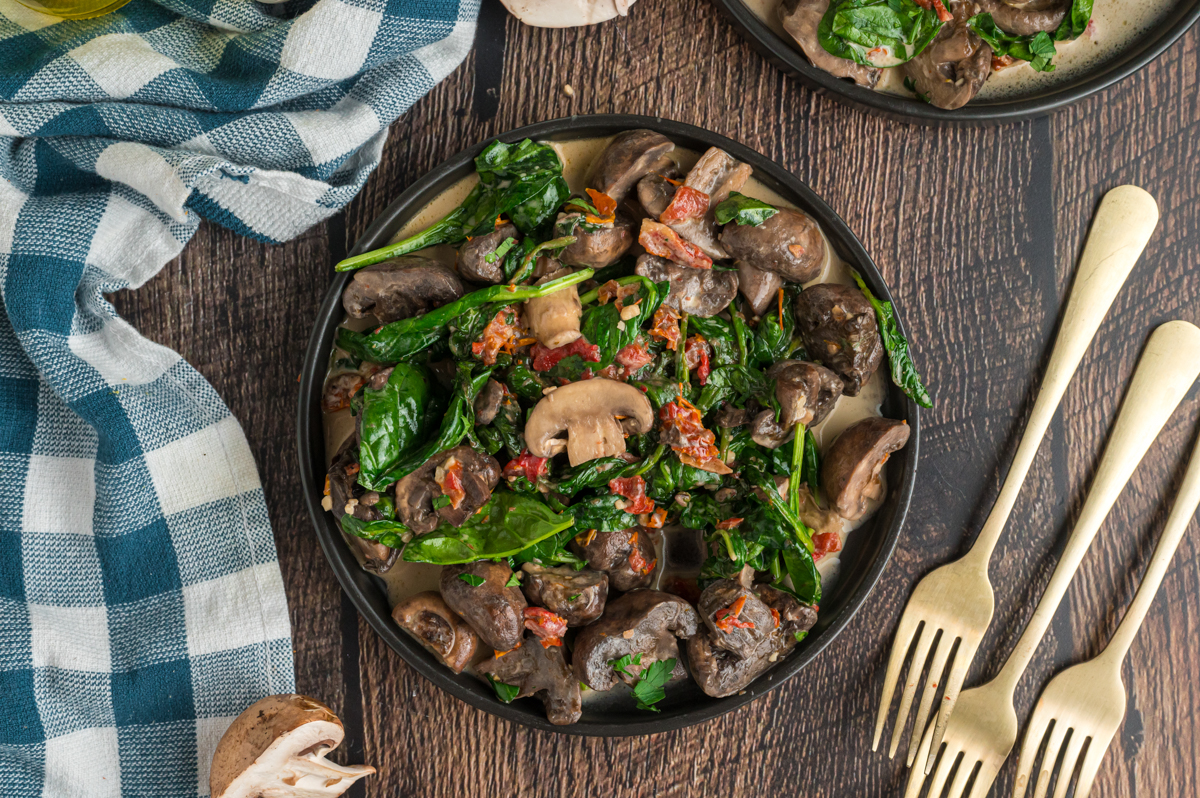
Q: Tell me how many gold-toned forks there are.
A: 3